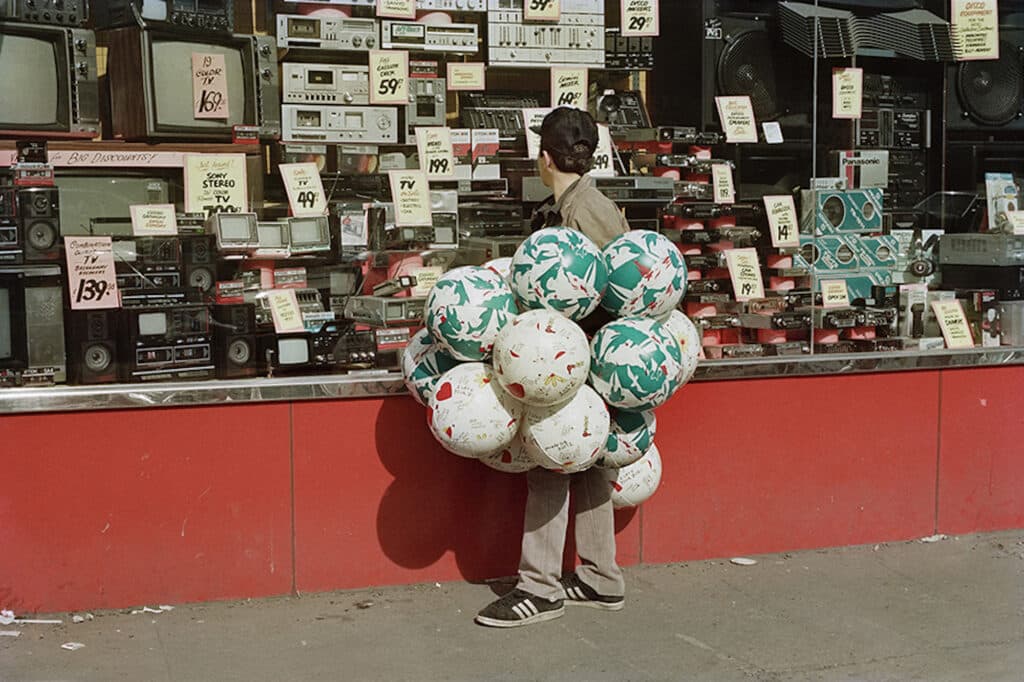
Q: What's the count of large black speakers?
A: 2